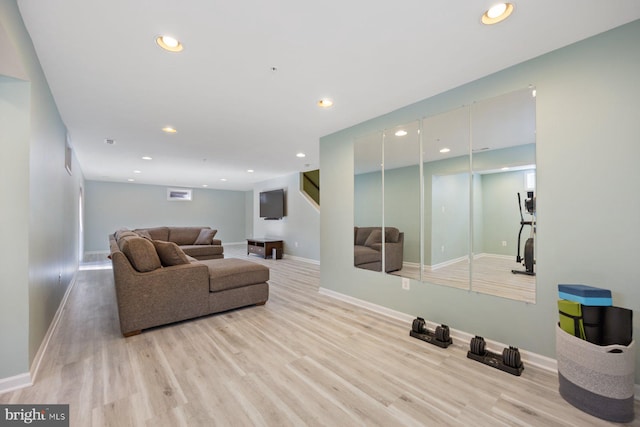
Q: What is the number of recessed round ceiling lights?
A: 11